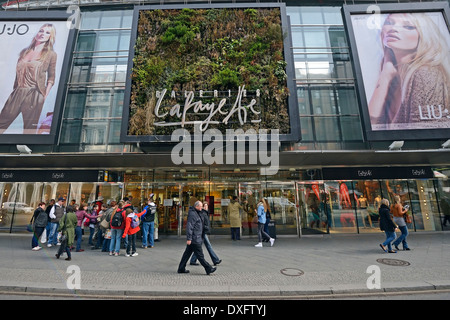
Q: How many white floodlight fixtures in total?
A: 3